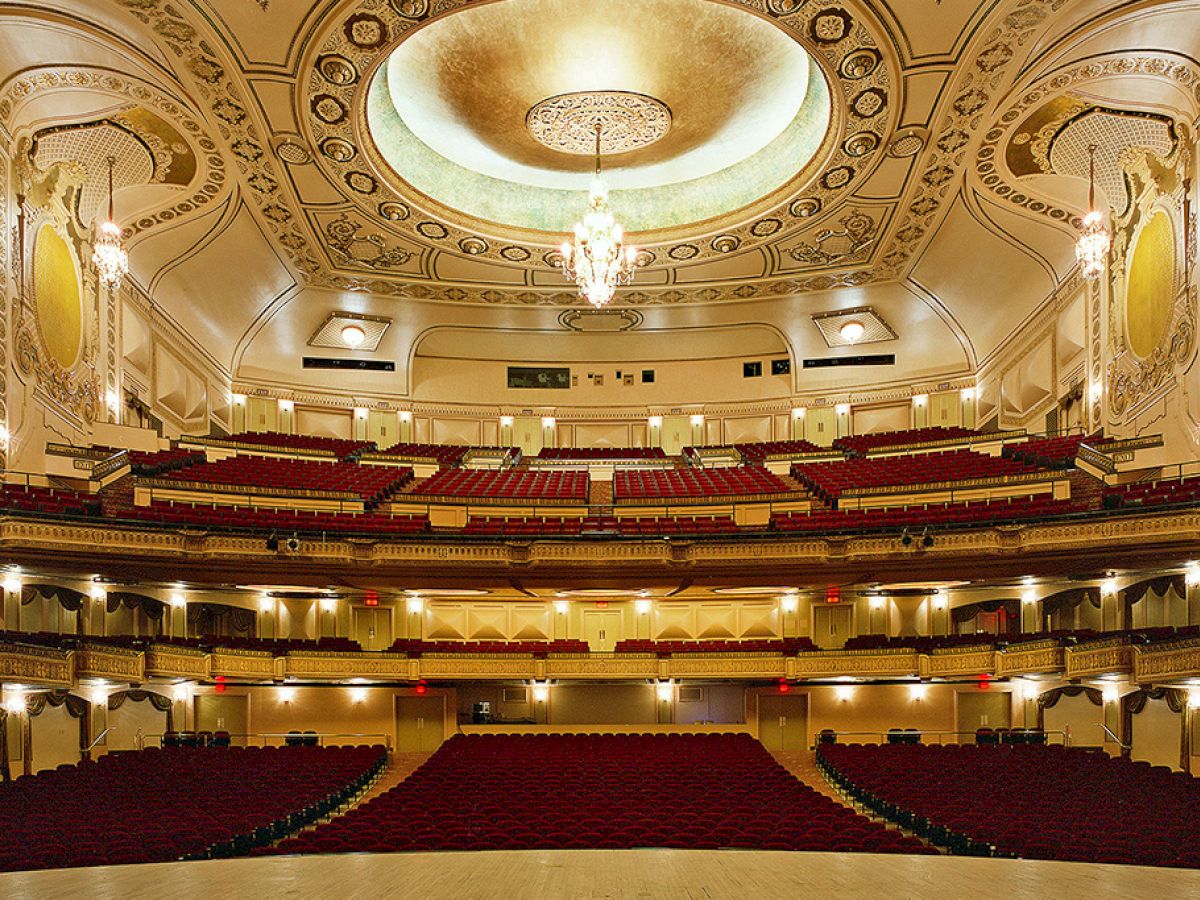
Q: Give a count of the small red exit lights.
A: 7